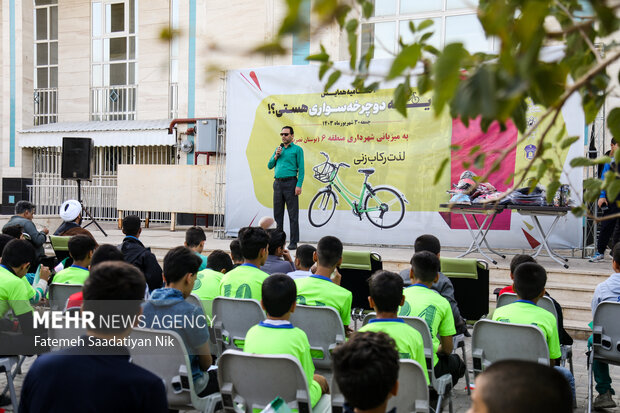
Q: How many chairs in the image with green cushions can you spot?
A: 3